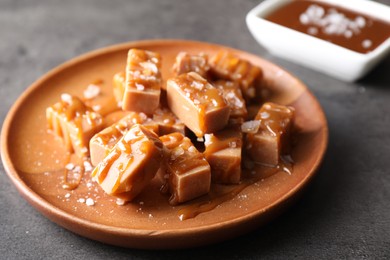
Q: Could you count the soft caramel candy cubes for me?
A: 13